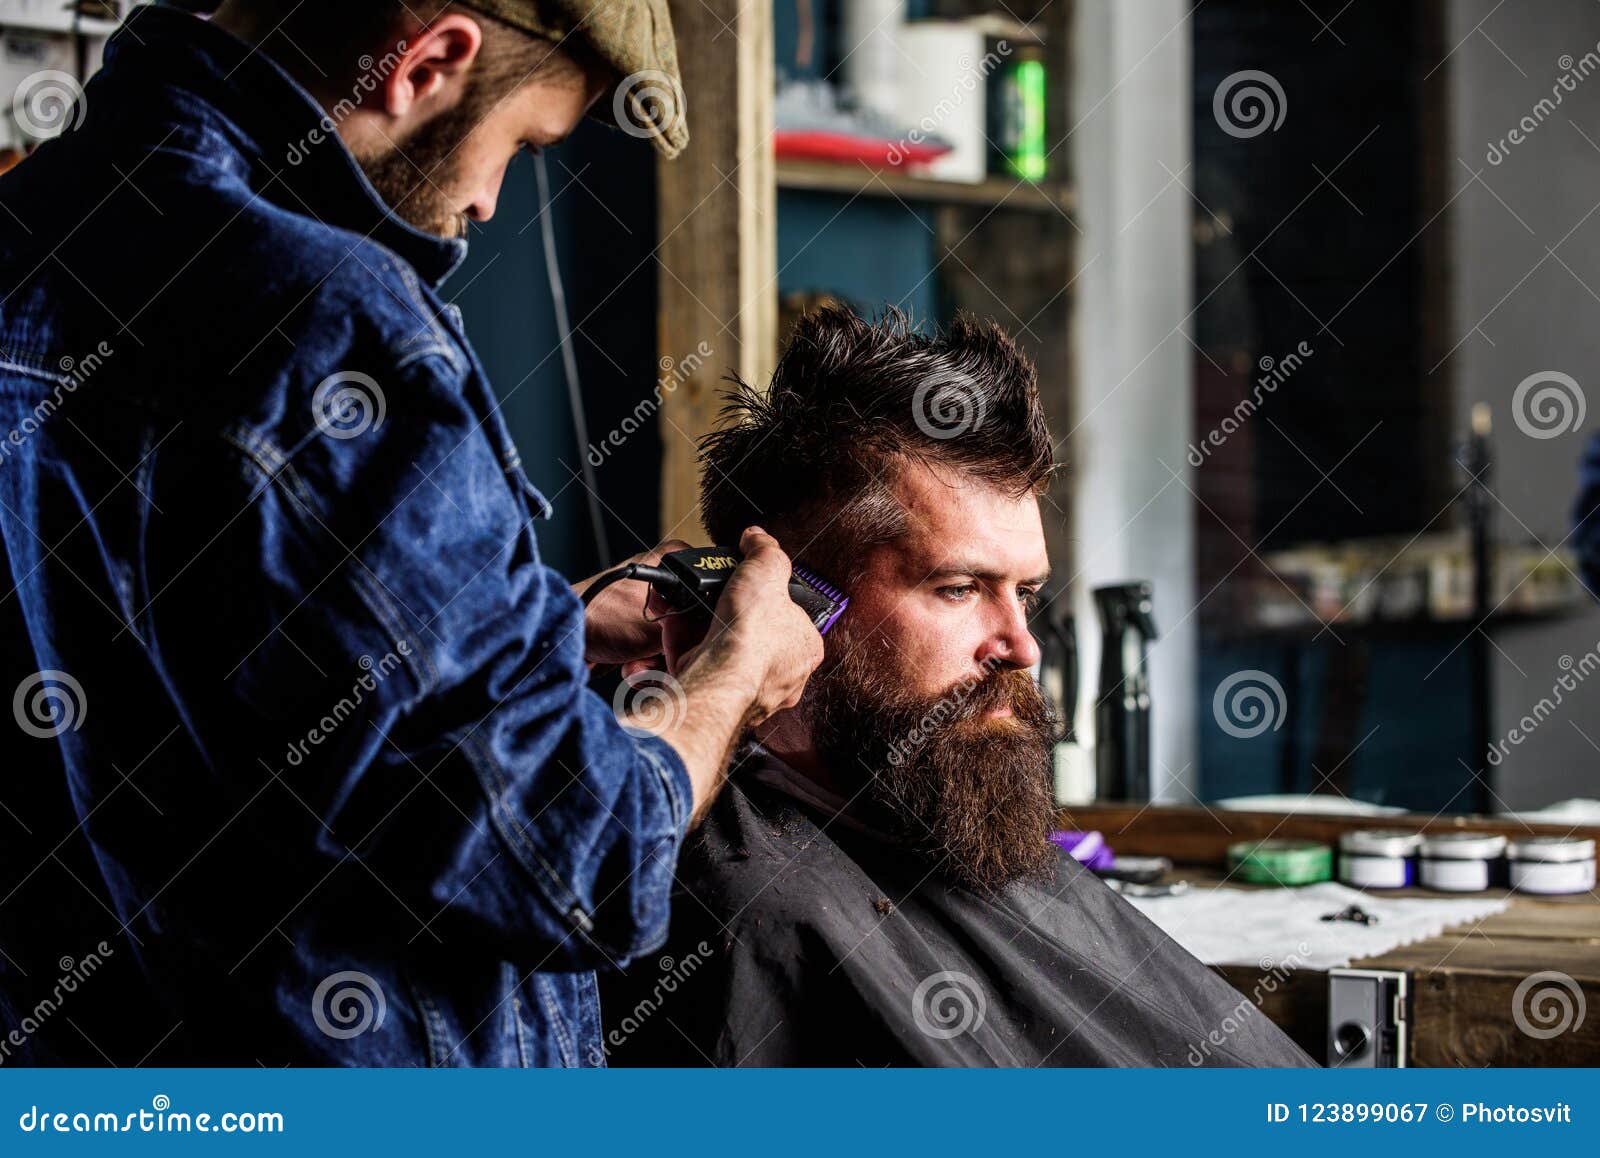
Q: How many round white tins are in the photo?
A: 3